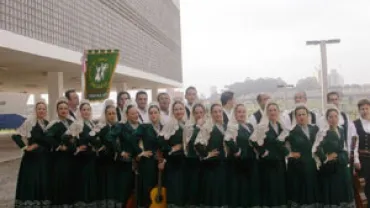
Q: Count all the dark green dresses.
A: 13